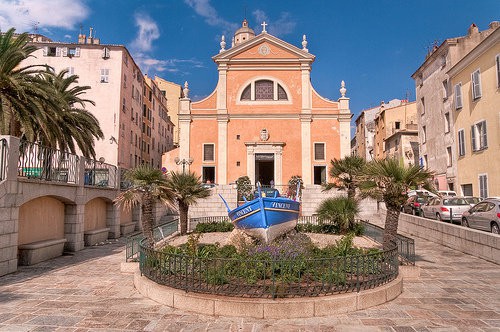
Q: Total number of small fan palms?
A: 5